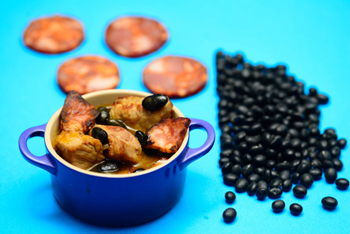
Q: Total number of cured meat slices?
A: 4